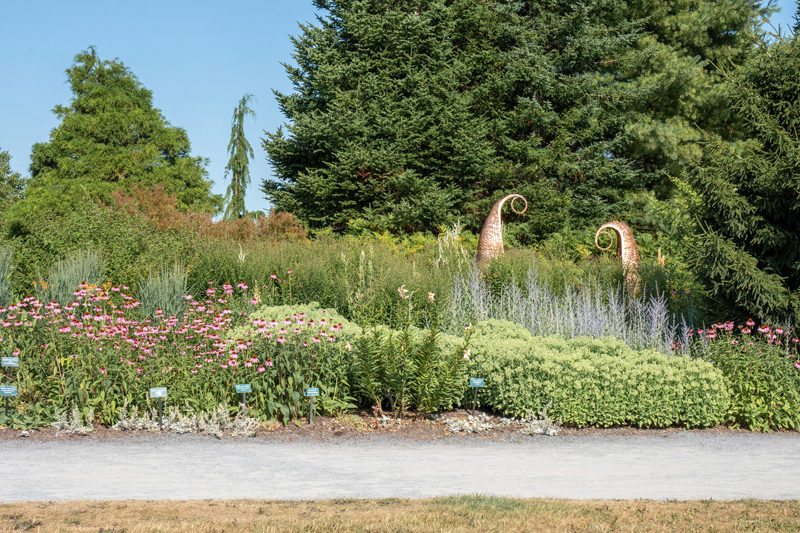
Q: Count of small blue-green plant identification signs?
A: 6